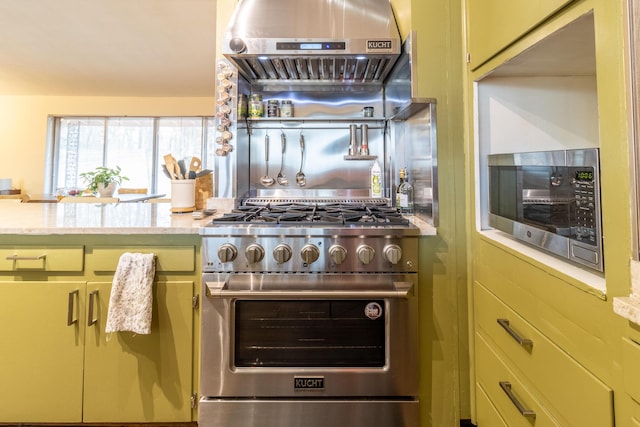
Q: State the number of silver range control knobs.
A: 7